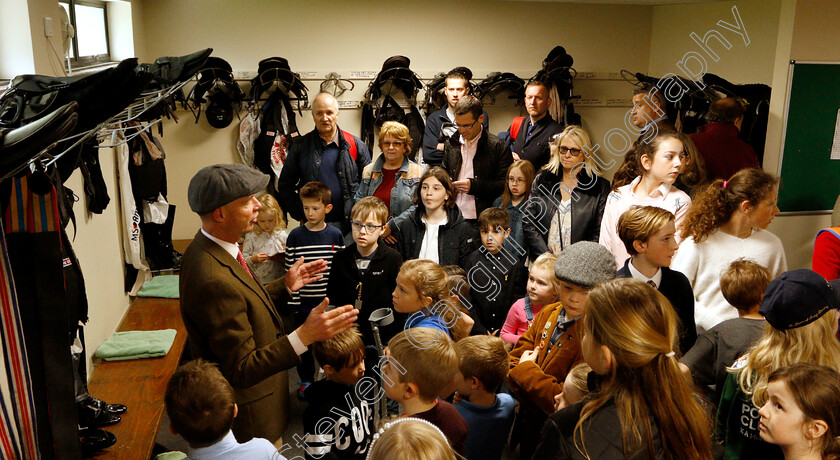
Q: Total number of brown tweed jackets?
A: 1